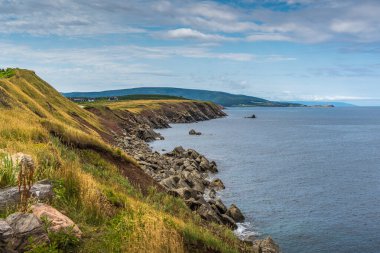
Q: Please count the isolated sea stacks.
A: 2